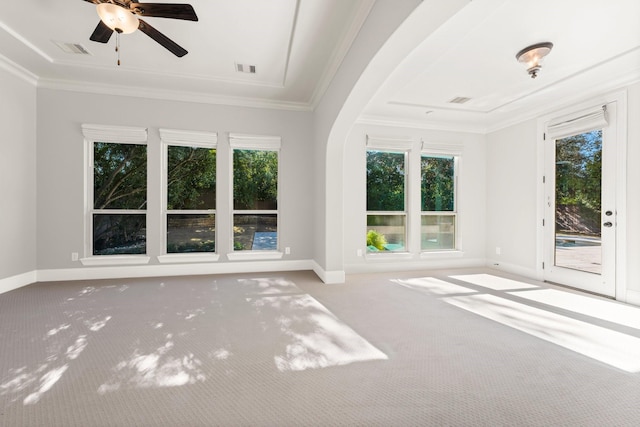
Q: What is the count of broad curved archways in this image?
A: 1